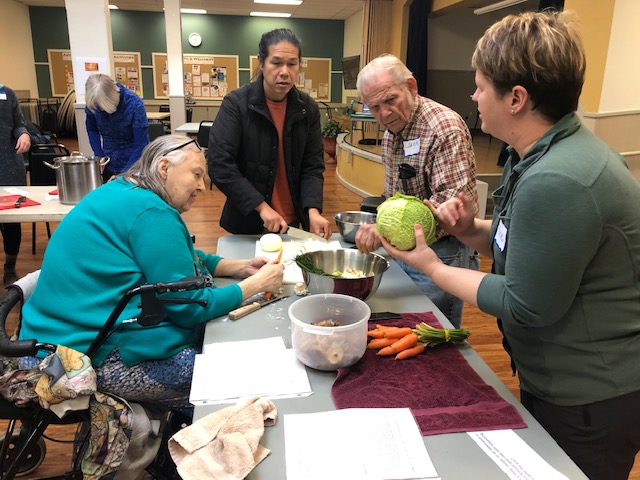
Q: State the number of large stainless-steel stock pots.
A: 1